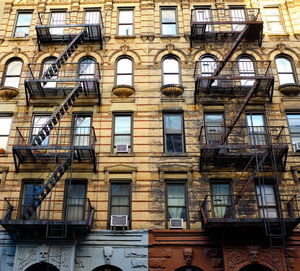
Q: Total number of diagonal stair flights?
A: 6